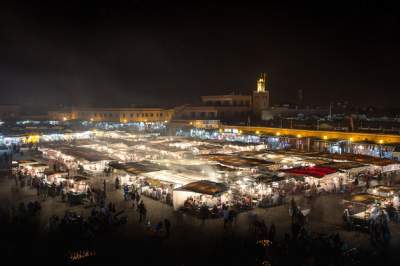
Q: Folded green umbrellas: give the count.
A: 0